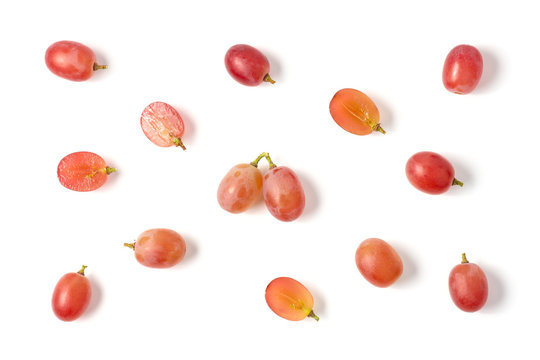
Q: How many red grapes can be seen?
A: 14